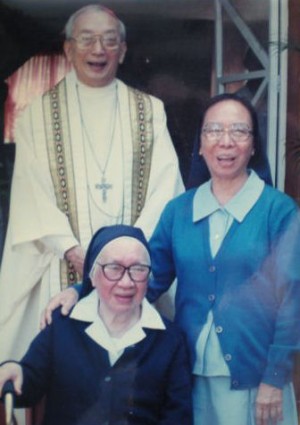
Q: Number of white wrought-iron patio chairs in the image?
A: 0